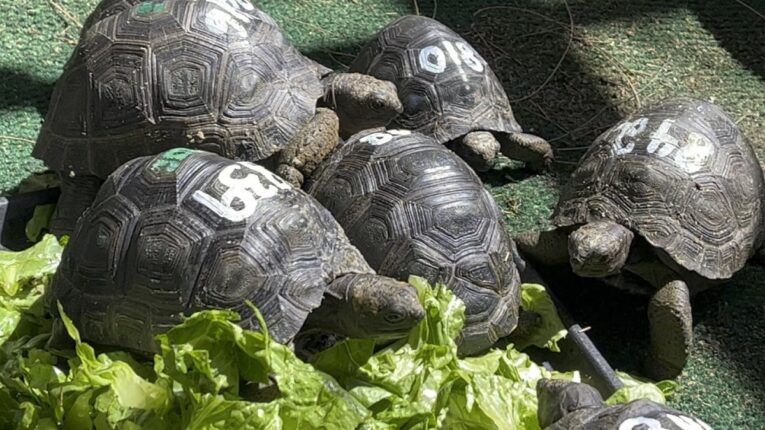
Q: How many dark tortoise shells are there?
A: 6